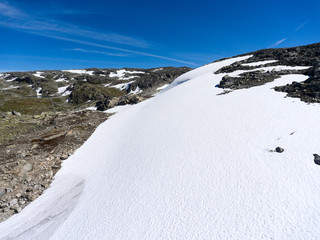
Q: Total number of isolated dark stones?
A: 2